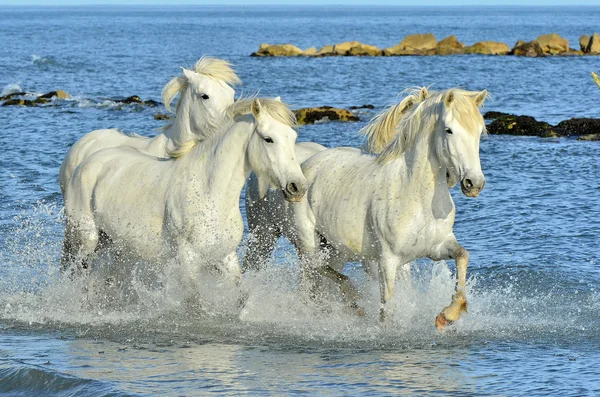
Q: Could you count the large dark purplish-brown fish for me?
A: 0